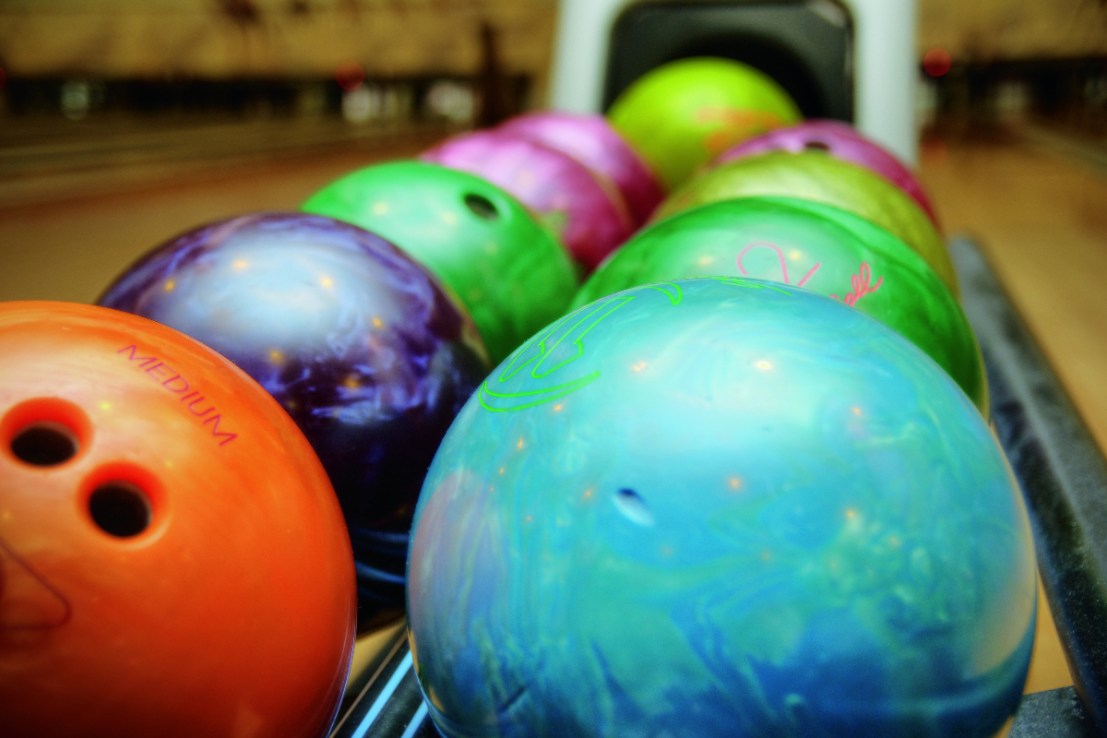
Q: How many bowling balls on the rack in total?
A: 10